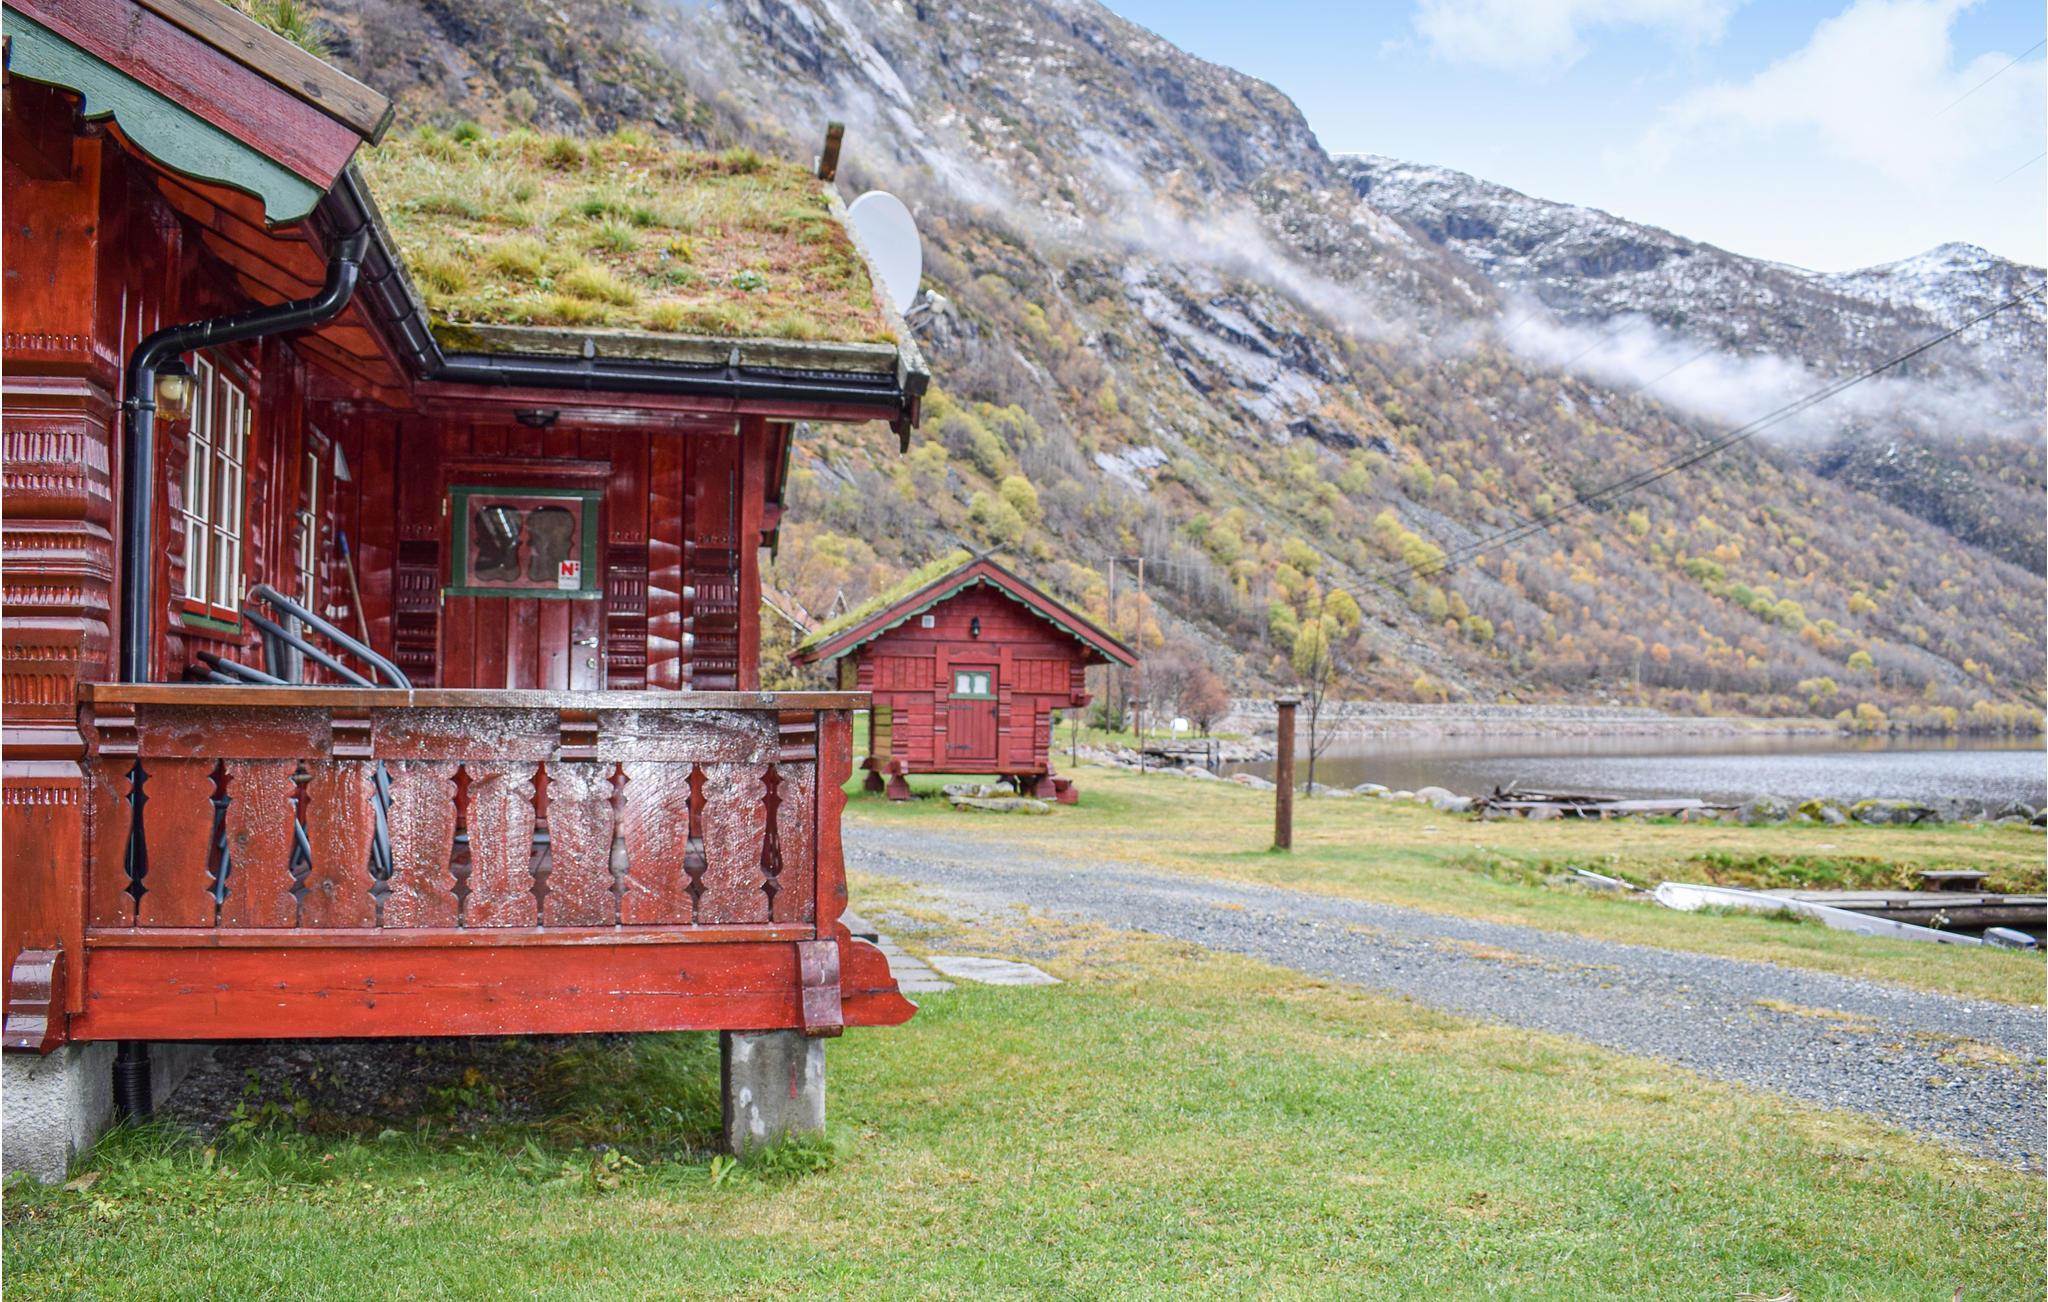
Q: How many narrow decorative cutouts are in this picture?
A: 9